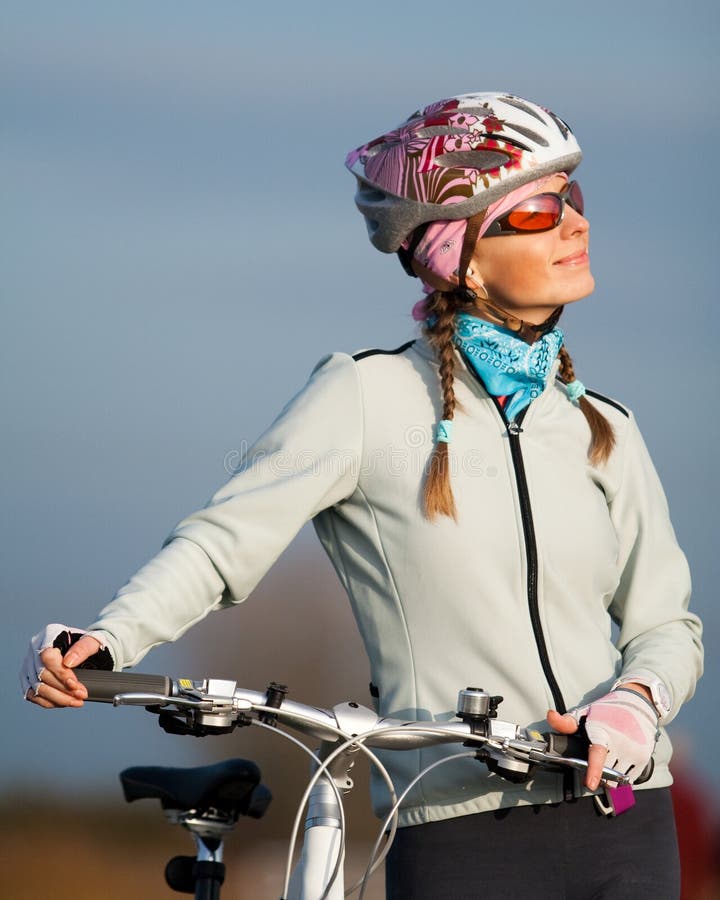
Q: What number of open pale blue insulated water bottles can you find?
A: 0